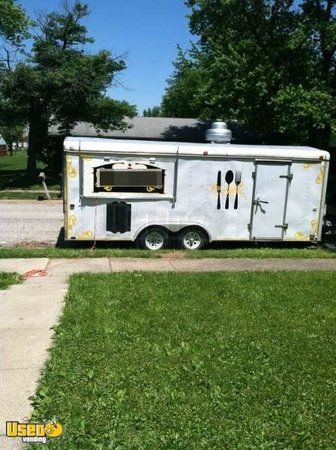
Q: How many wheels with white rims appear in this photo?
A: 2